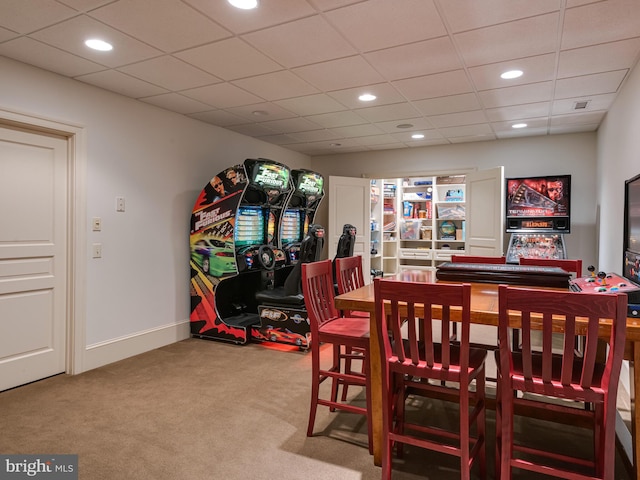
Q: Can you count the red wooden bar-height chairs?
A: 6